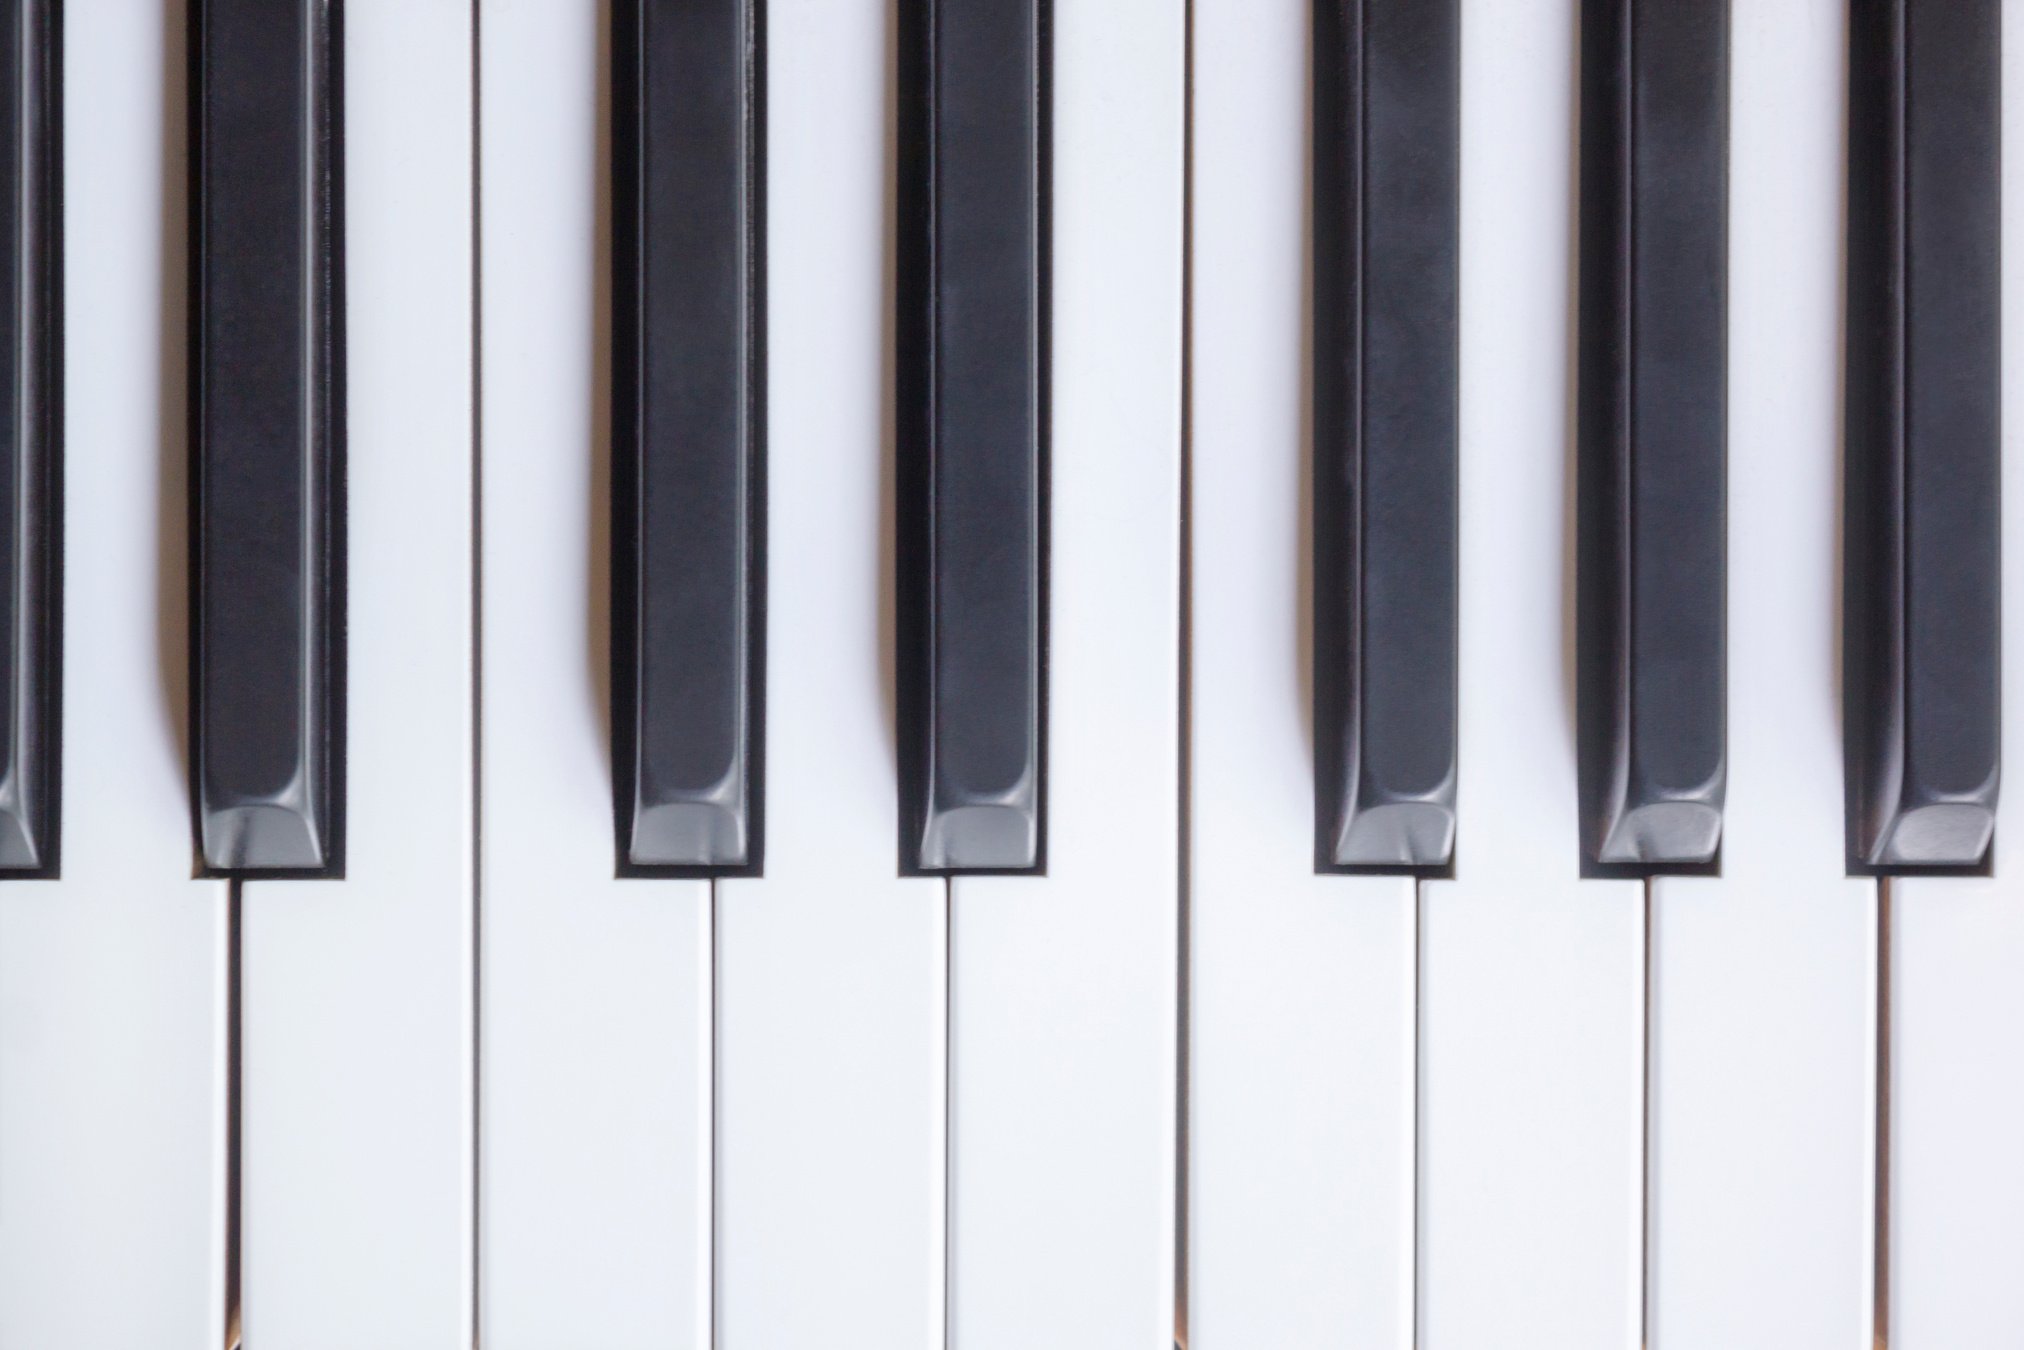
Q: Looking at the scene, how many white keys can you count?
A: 9